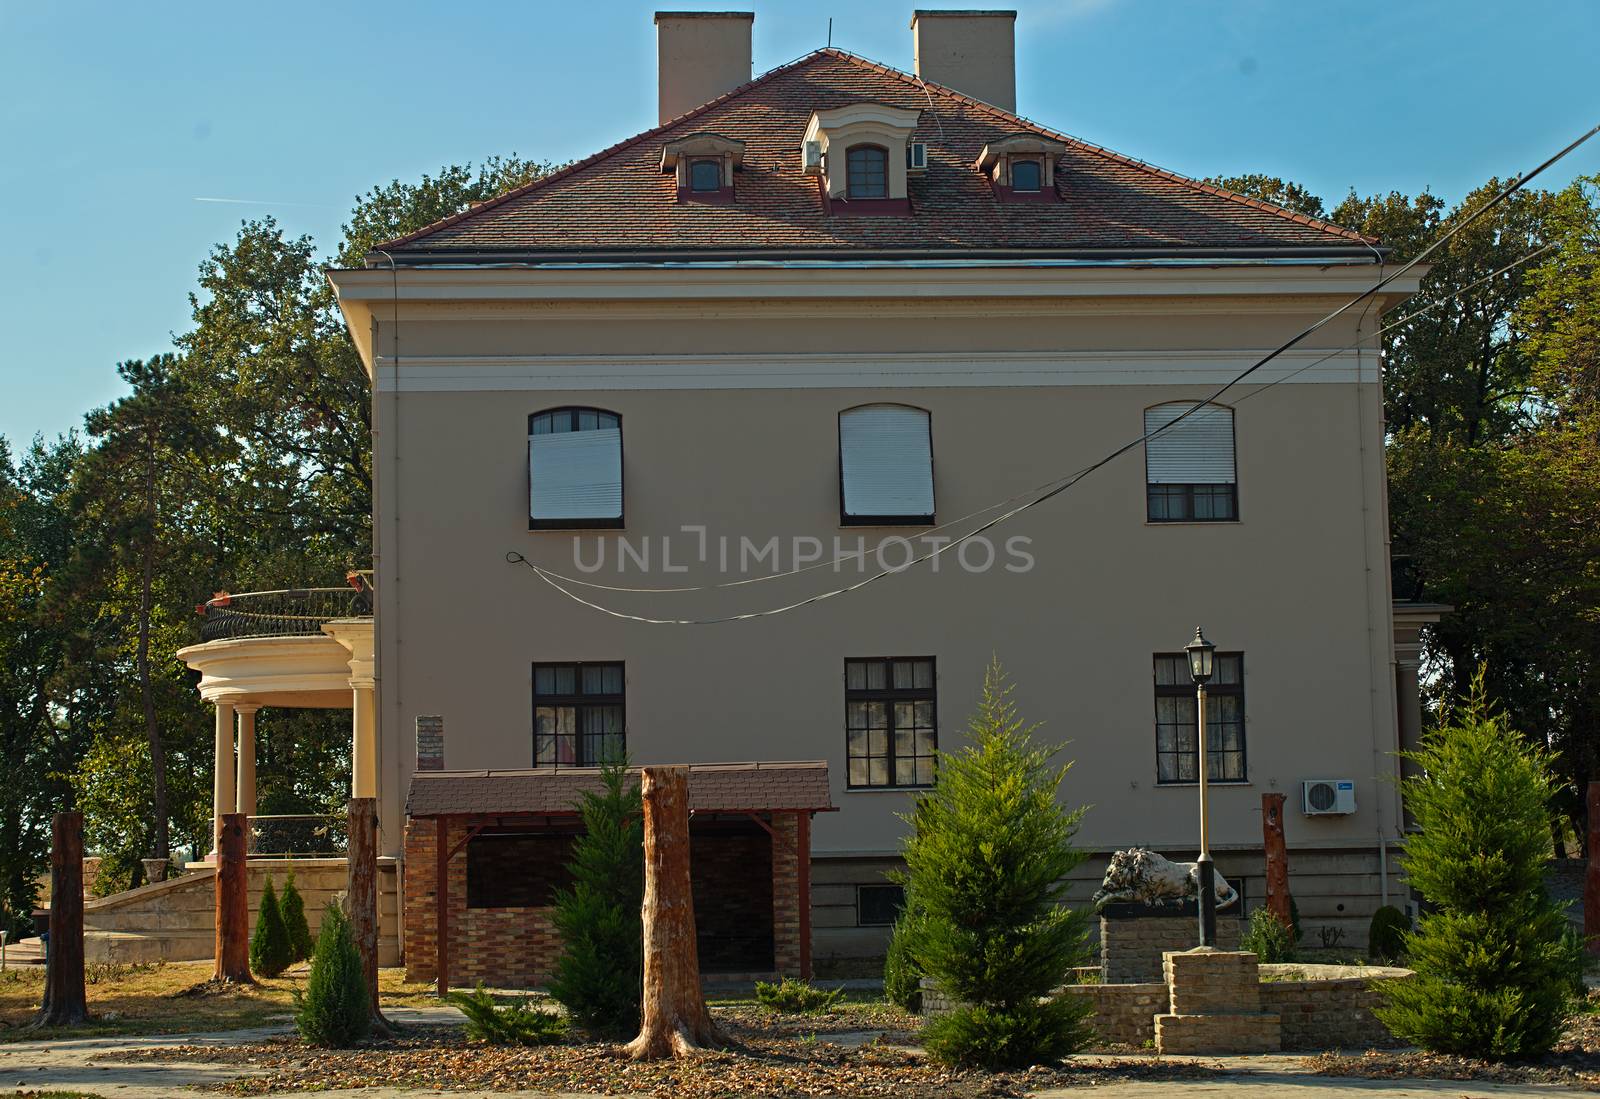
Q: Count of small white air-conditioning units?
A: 3